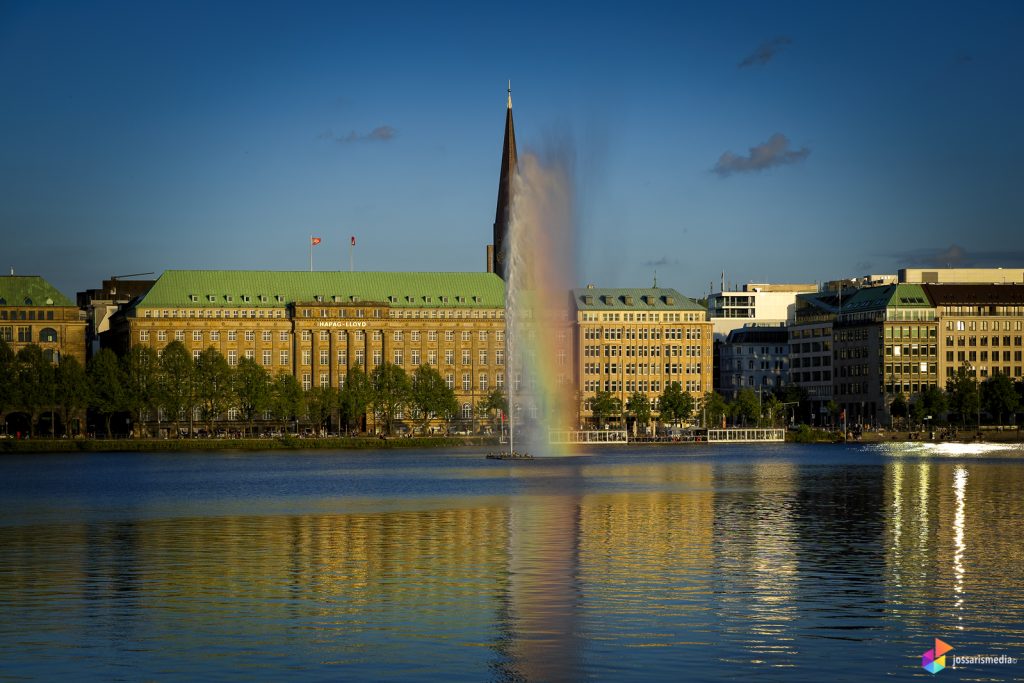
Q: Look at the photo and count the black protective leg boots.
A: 0